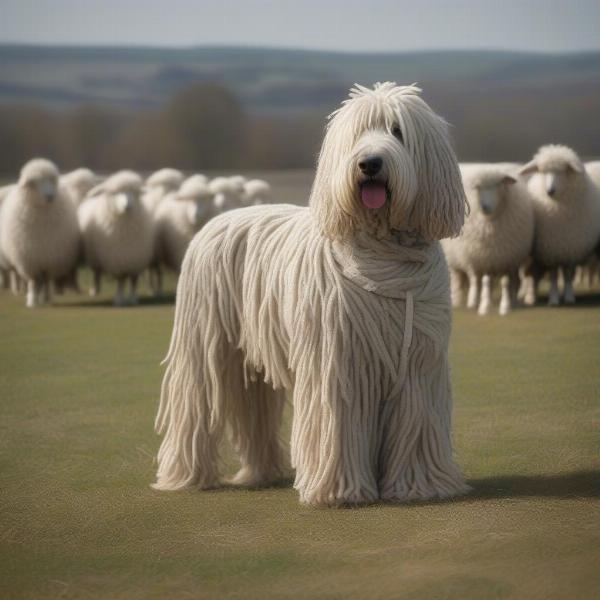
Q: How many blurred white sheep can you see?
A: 12